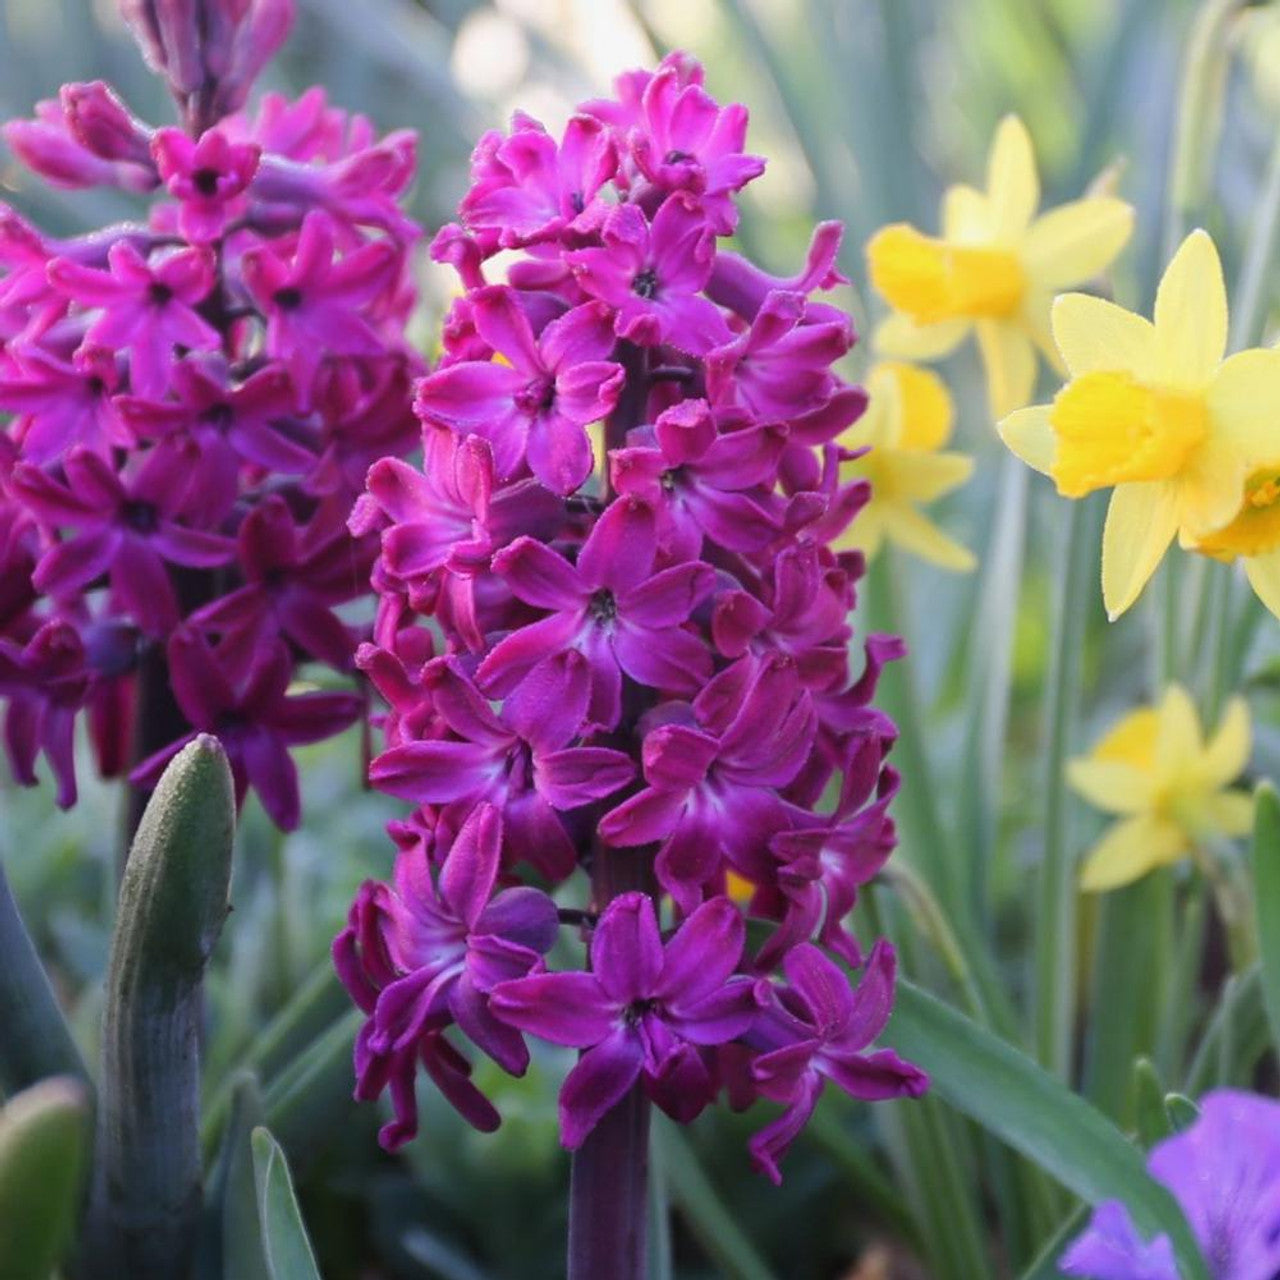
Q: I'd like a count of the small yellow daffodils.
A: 5